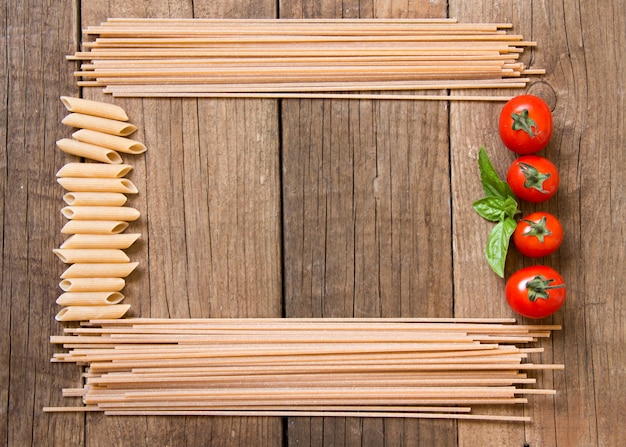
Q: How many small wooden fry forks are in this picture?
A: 0